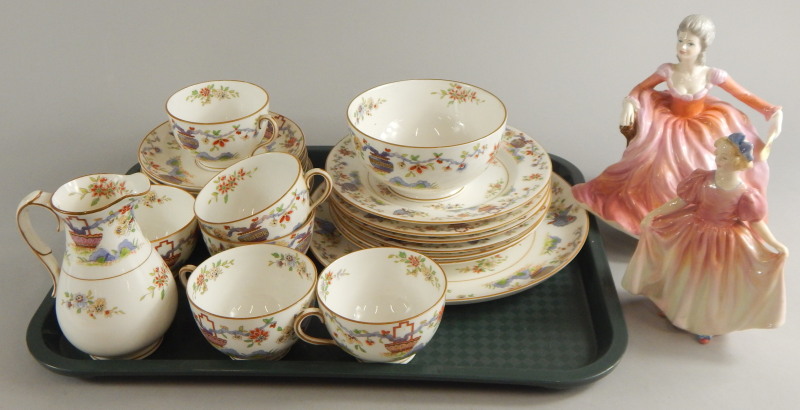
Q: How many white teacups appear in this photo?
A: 6